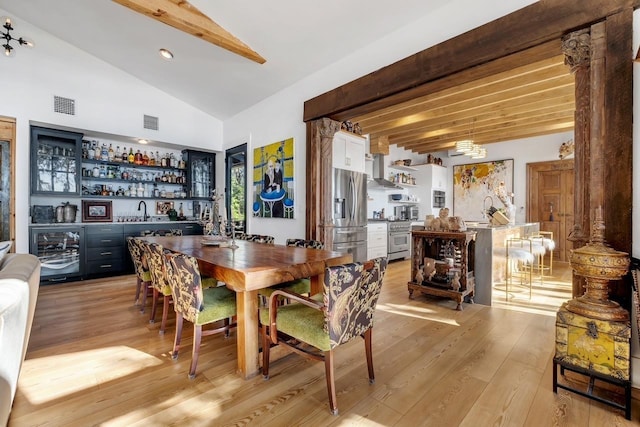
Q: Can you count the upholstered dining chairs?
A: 8